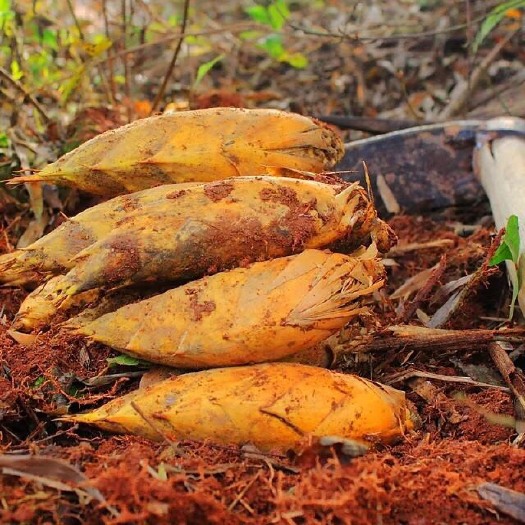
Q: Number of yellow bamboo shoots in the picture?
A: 5